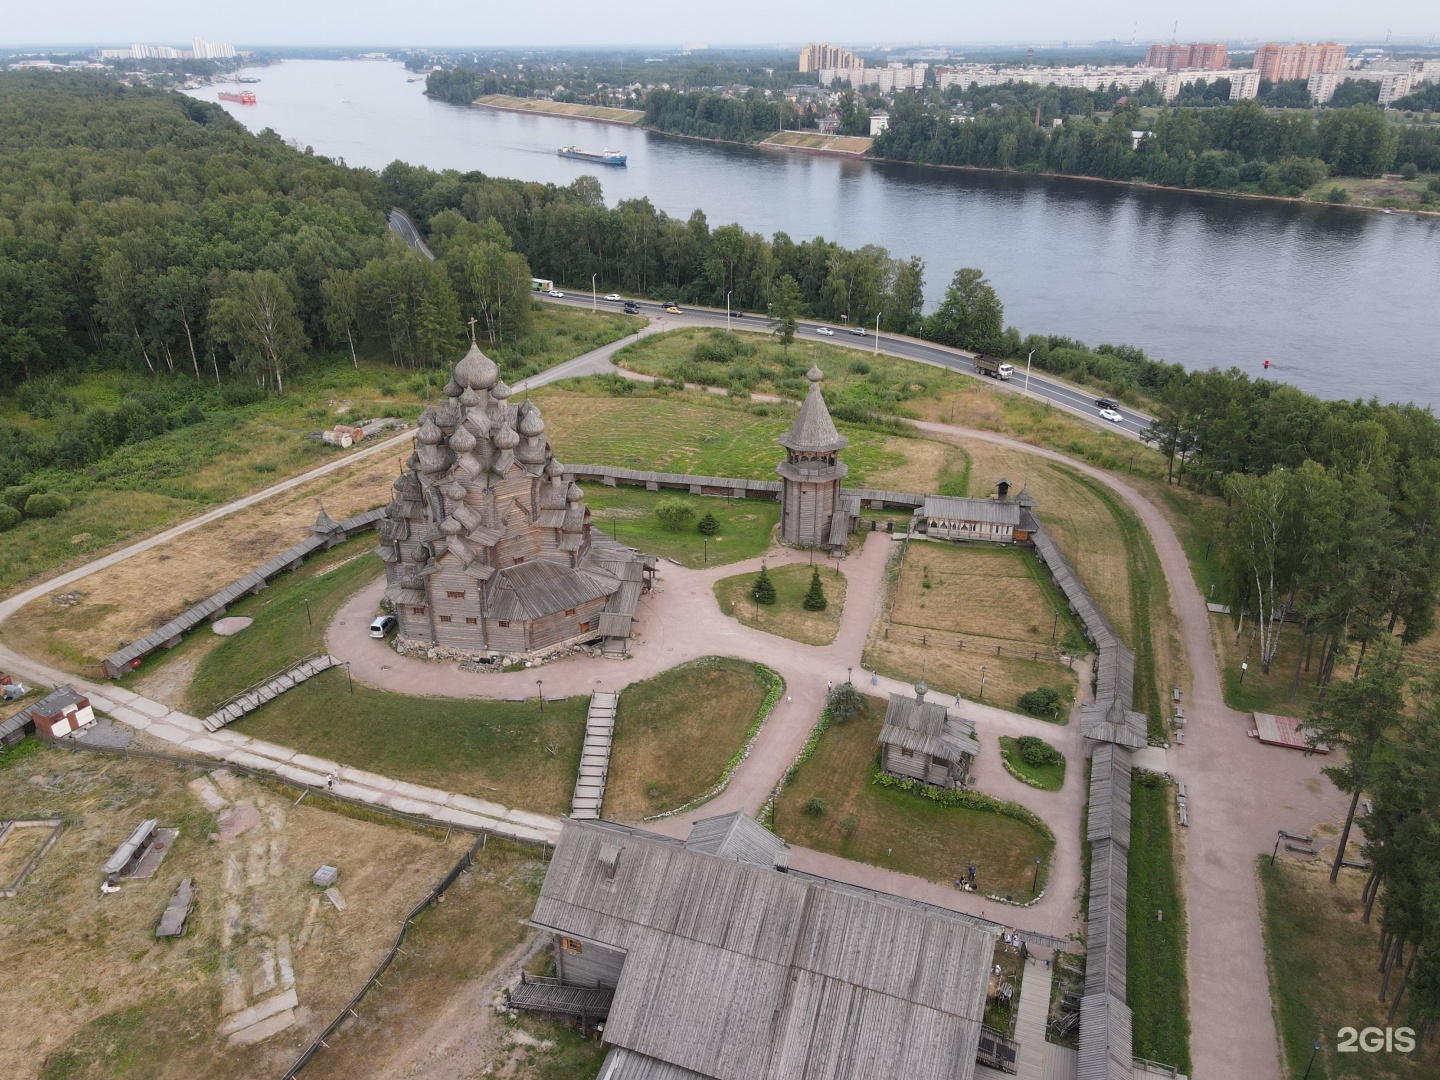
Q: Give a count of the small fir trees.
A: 3